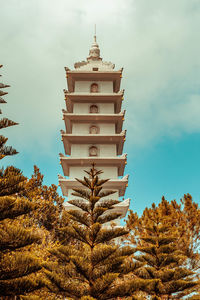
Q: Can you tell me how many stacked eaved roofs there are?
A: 7